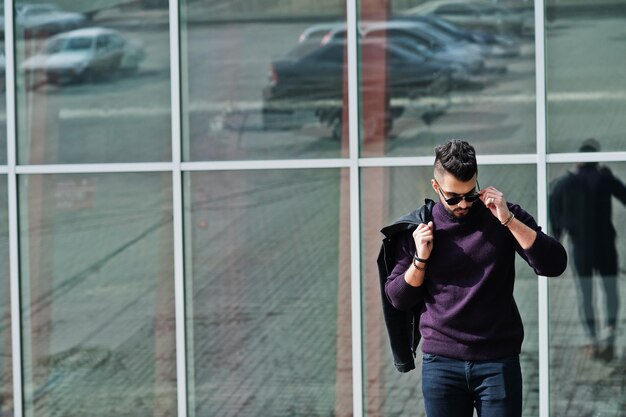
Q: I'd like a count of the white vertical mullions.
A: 4